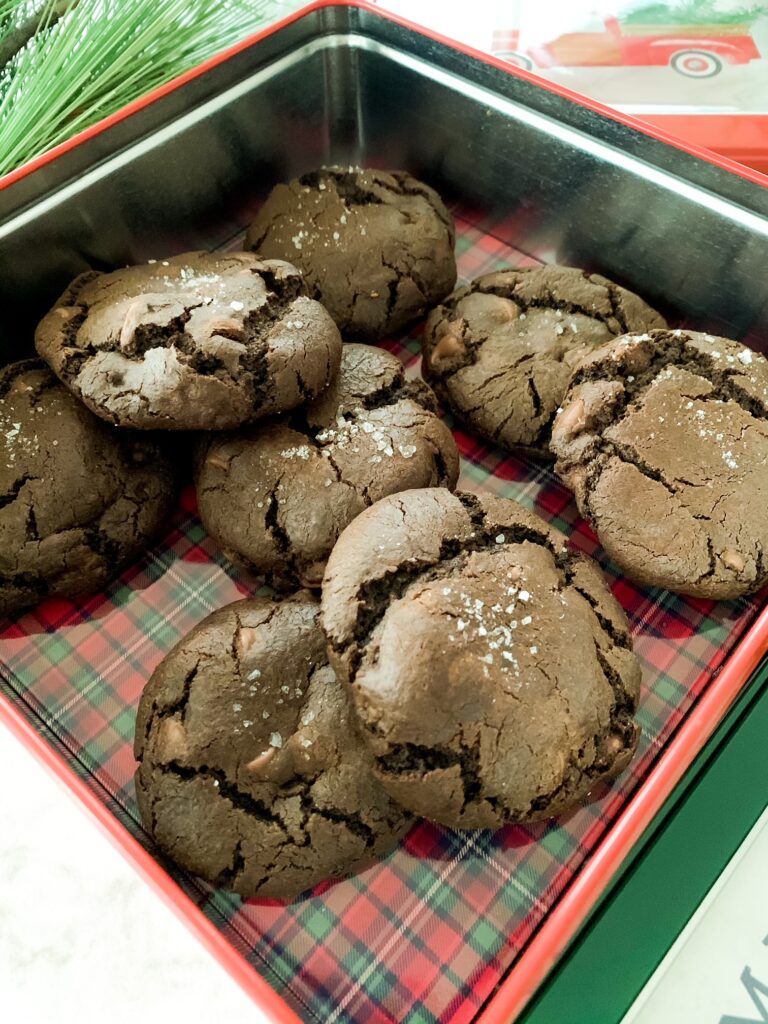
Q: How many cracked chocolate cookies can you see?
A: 8